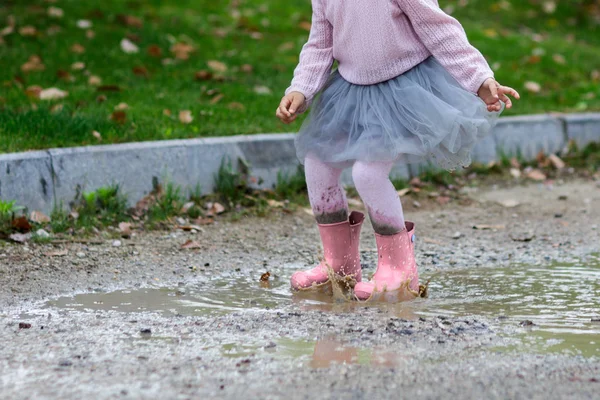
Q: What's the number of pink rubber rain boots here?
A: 2